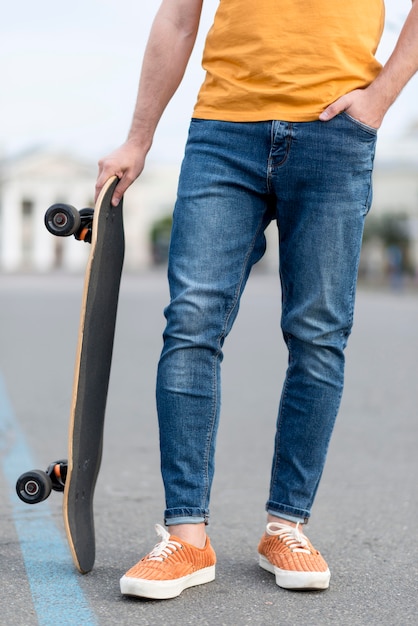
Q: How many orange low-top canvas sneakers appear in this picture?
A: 2